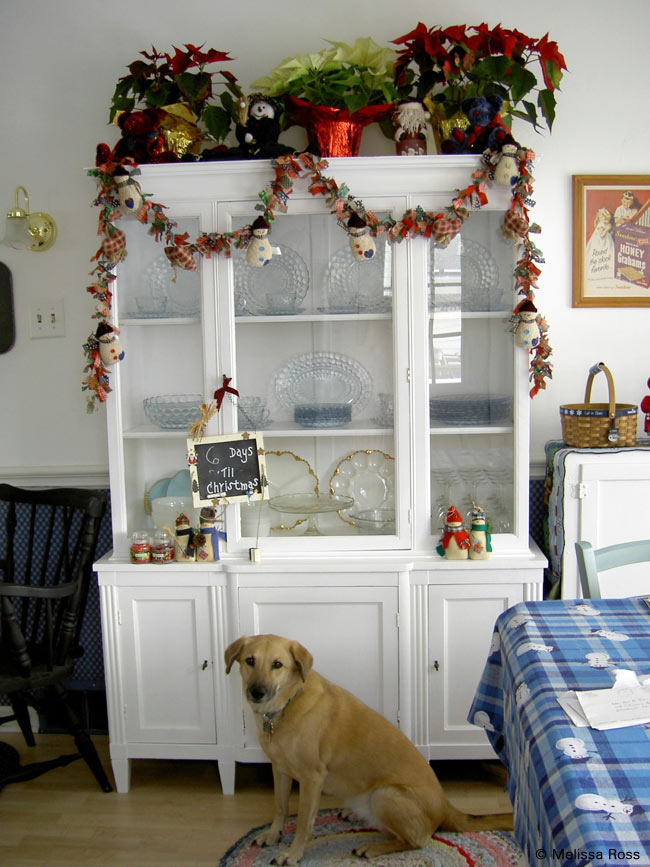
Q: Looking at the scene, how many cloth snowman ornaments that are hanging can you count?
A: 6